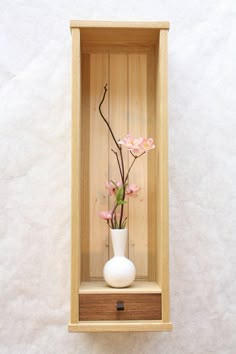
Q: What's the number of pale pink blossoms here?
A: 5